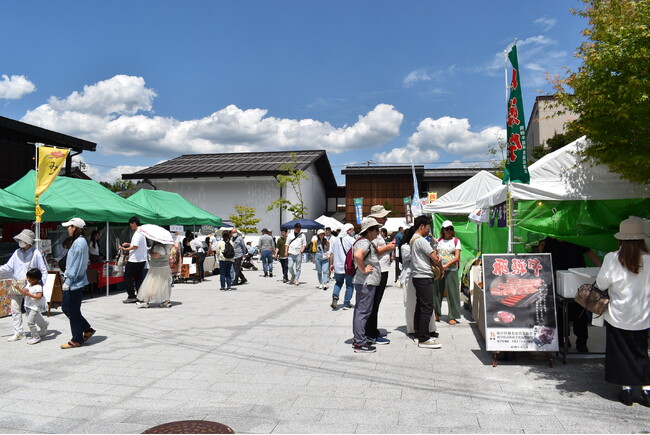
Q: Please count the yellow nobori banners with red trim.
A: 1